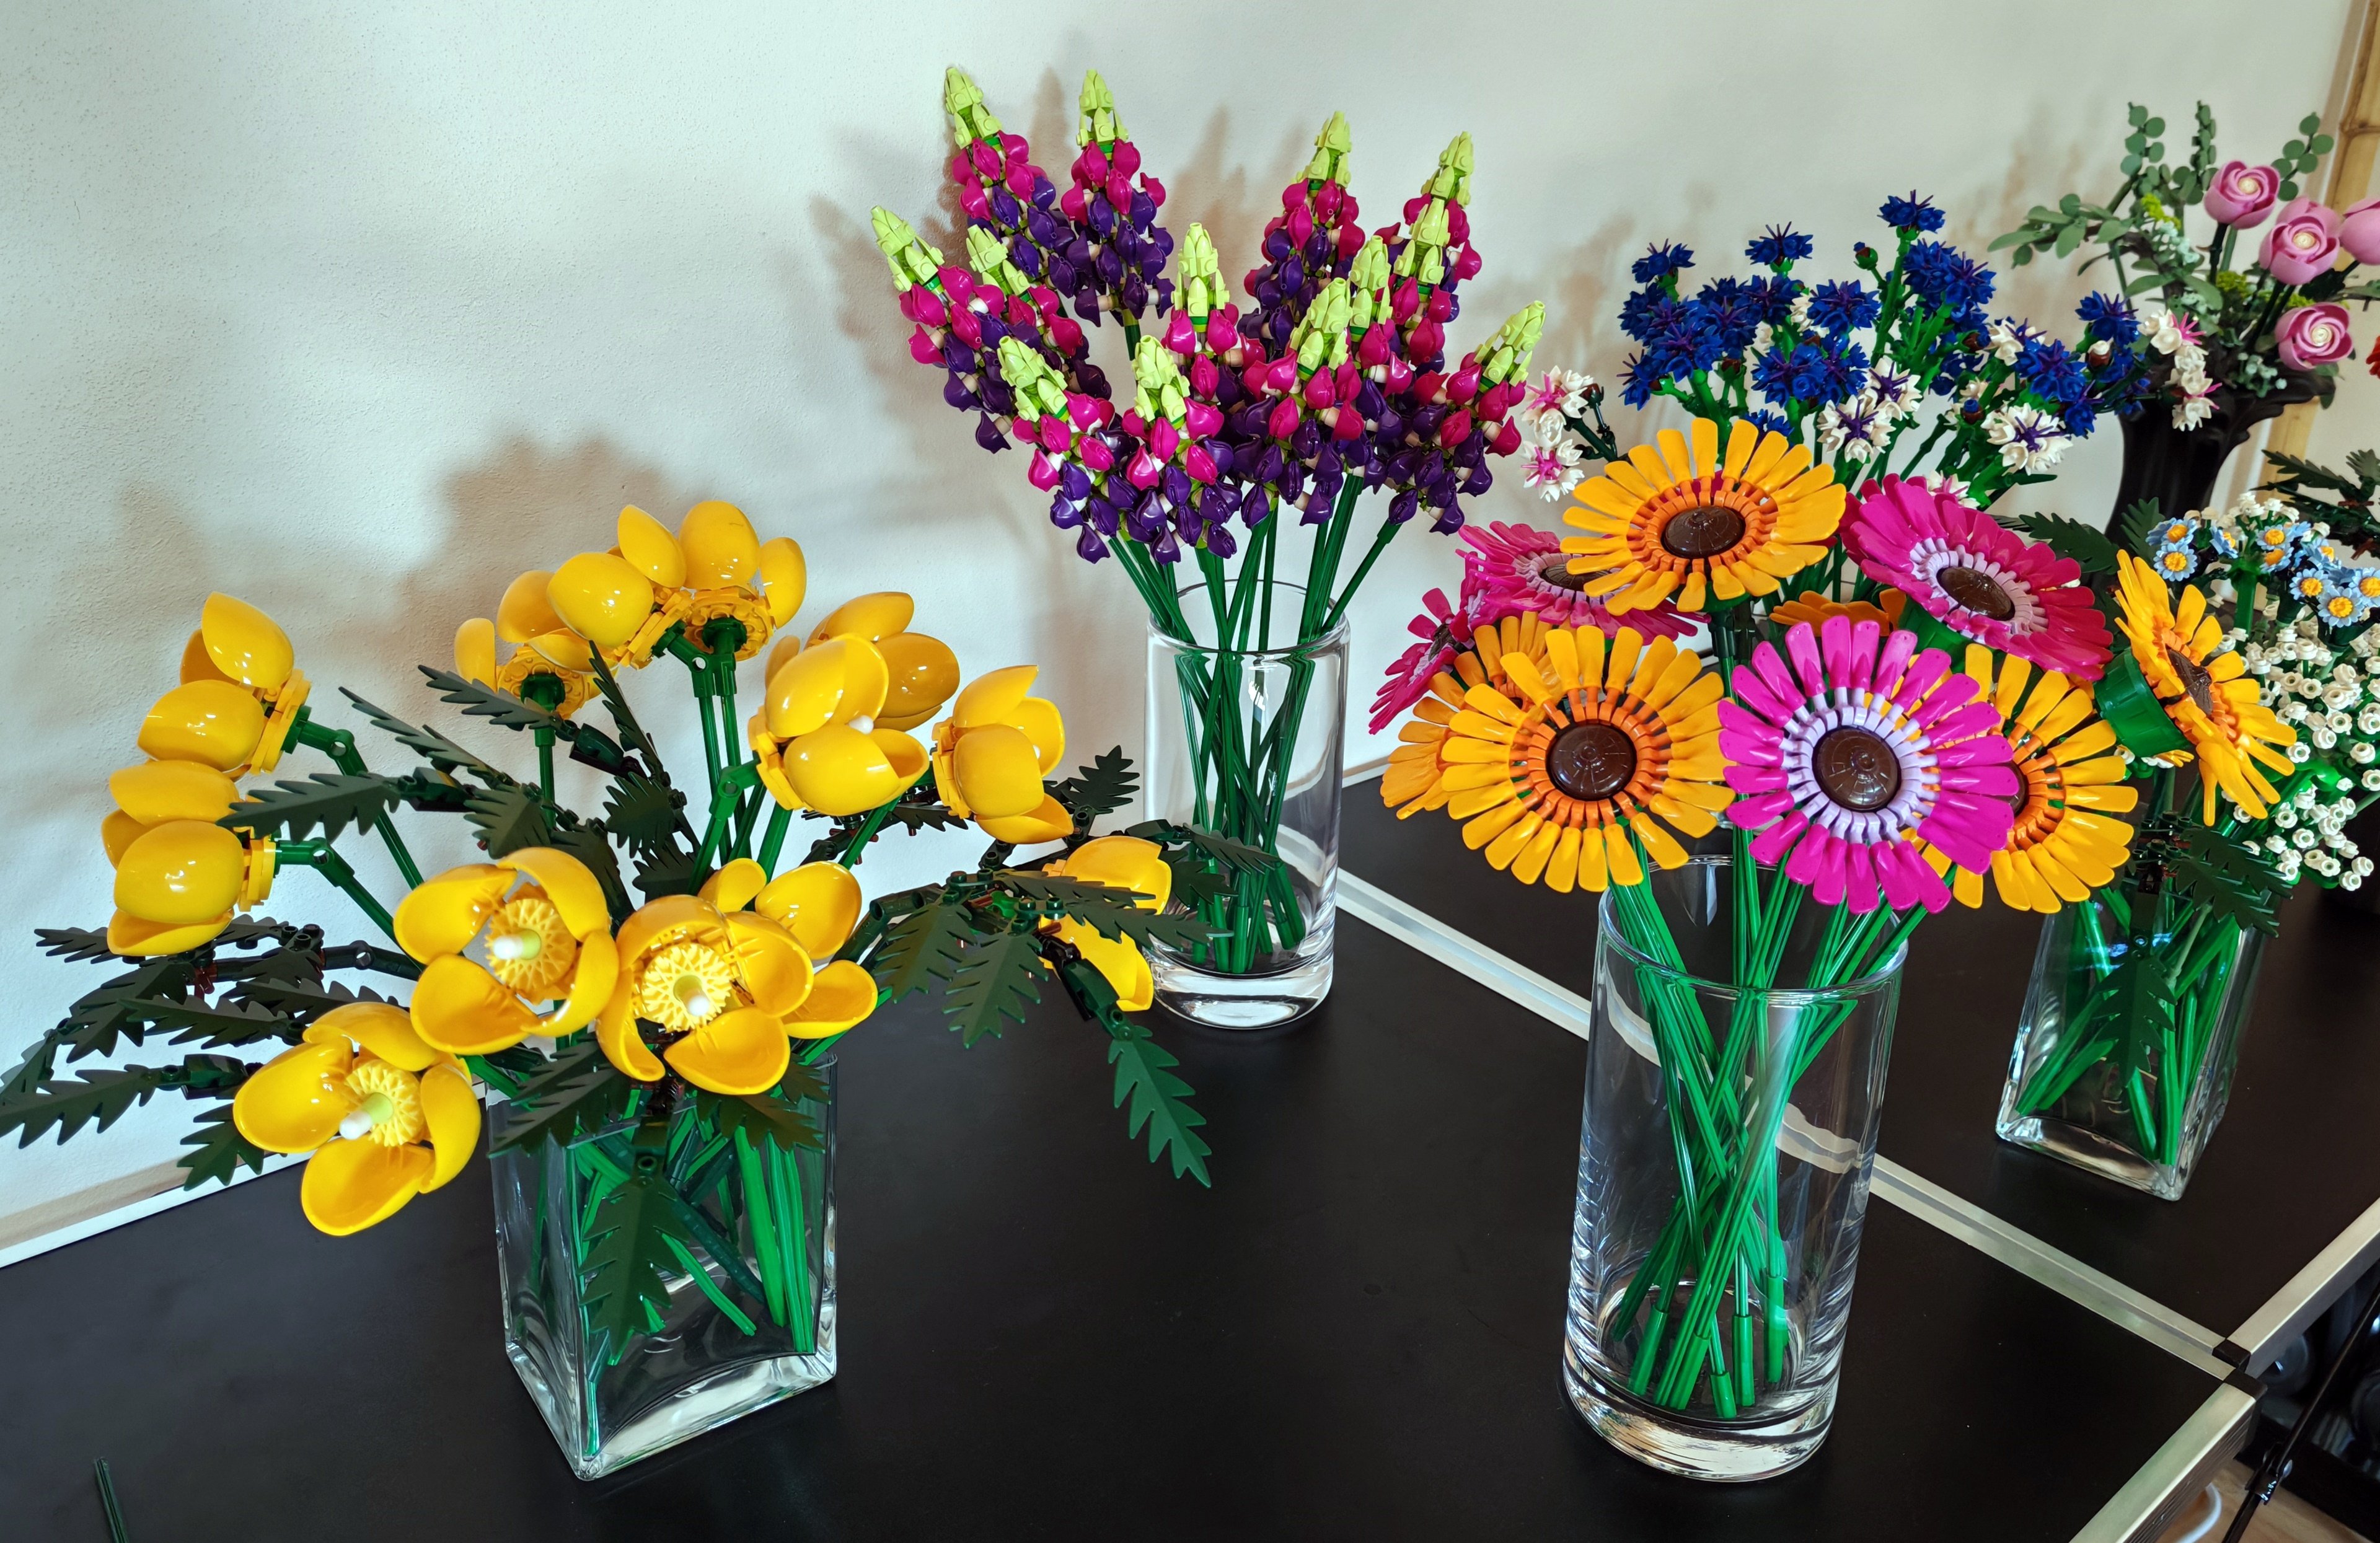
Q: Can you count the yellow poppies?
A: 13